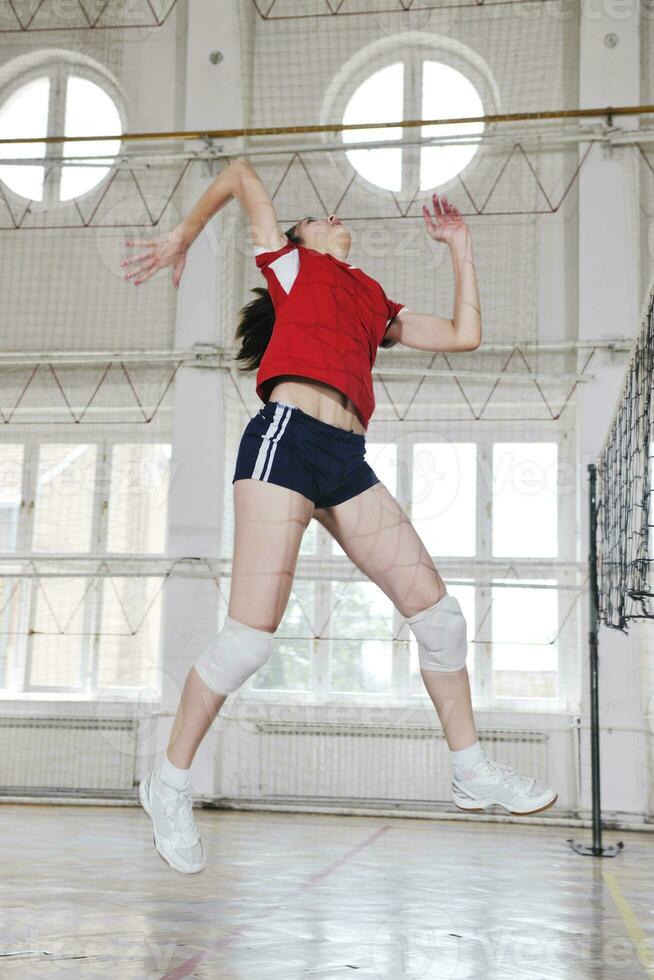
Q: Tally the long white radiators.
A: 2